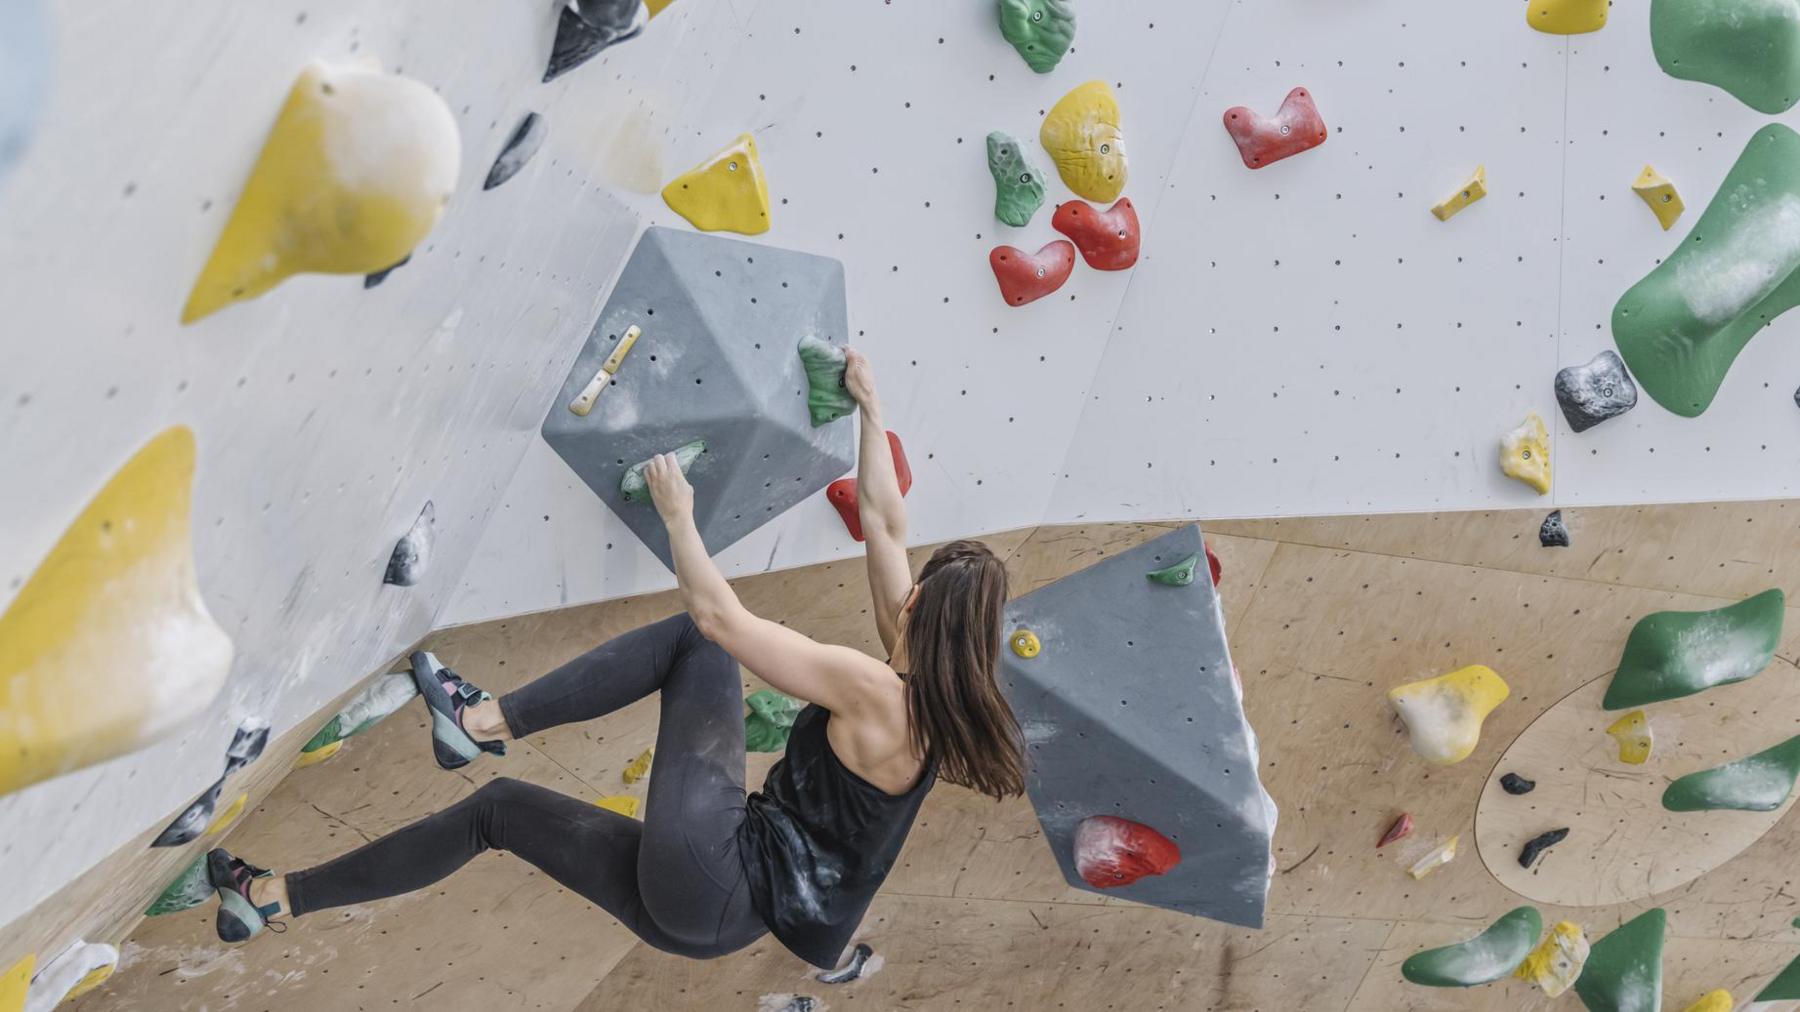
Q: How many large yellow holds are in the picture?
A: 2